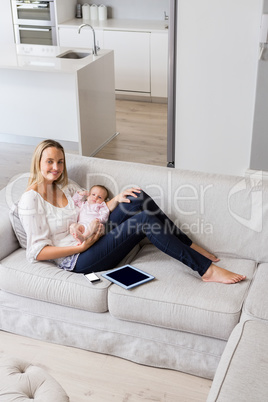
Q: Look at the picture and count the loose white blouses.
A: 1